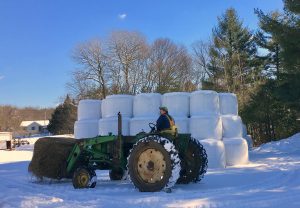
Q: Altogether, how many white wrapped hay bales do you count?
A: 14